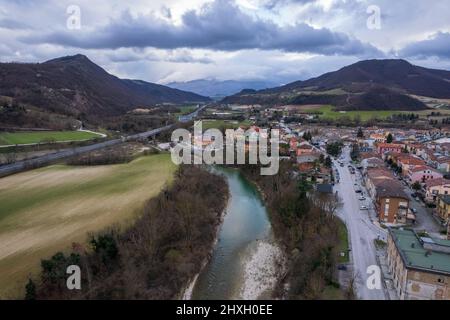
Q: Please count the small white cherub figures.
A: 0